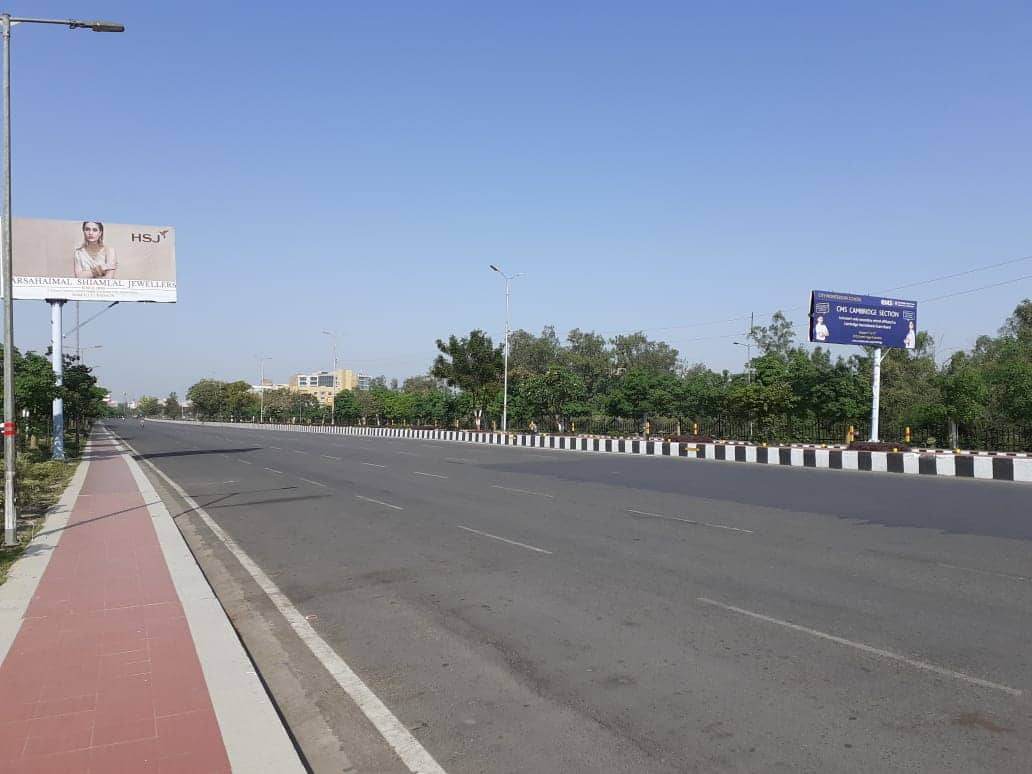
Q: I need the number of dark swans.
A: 0